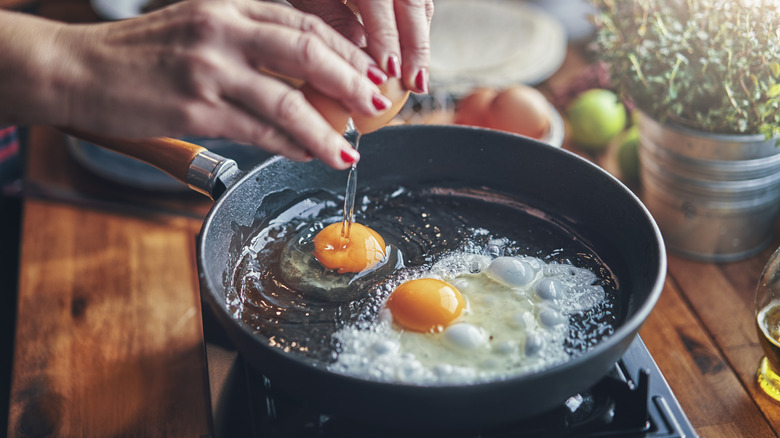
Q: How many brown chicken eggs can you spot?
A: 3